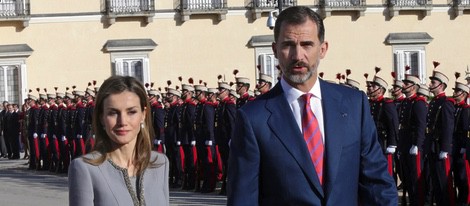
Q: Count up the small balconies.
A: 7